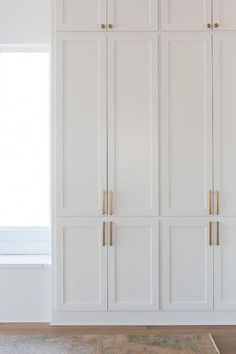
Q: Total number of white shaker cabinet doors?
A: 12